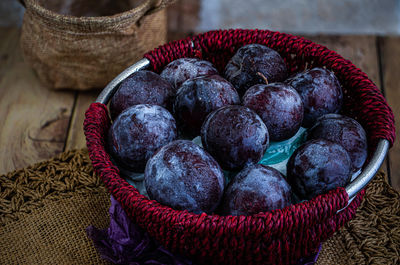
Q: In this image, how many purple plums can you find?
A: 12